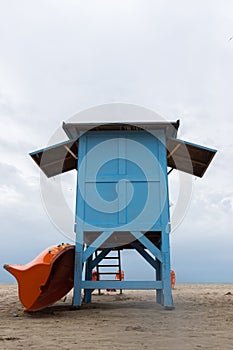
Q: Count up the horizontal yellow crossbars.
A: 0